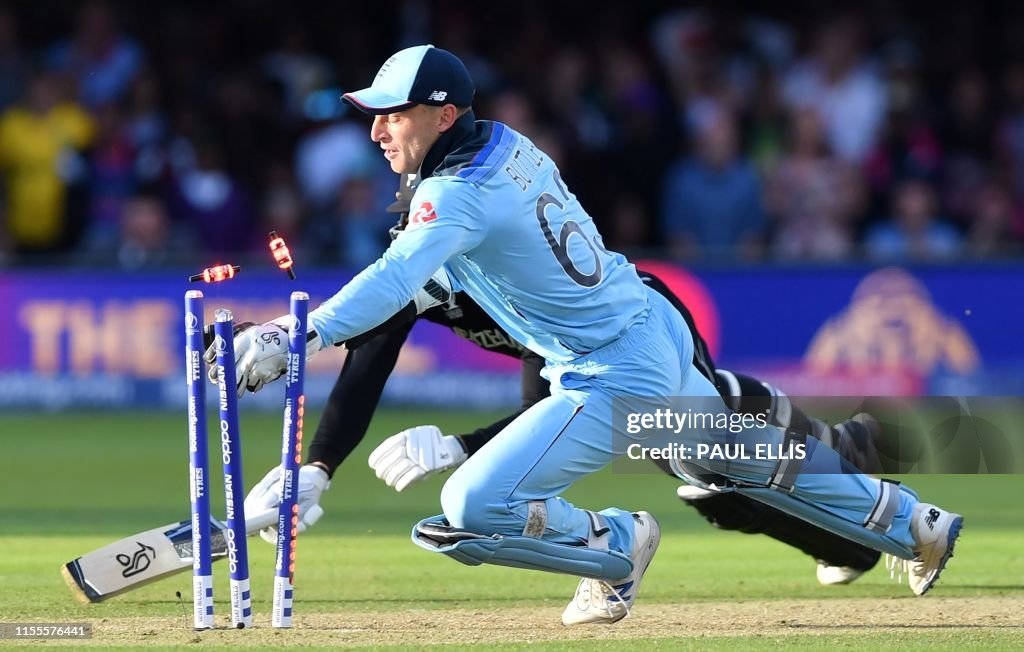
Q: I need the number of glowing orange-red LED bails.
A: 2